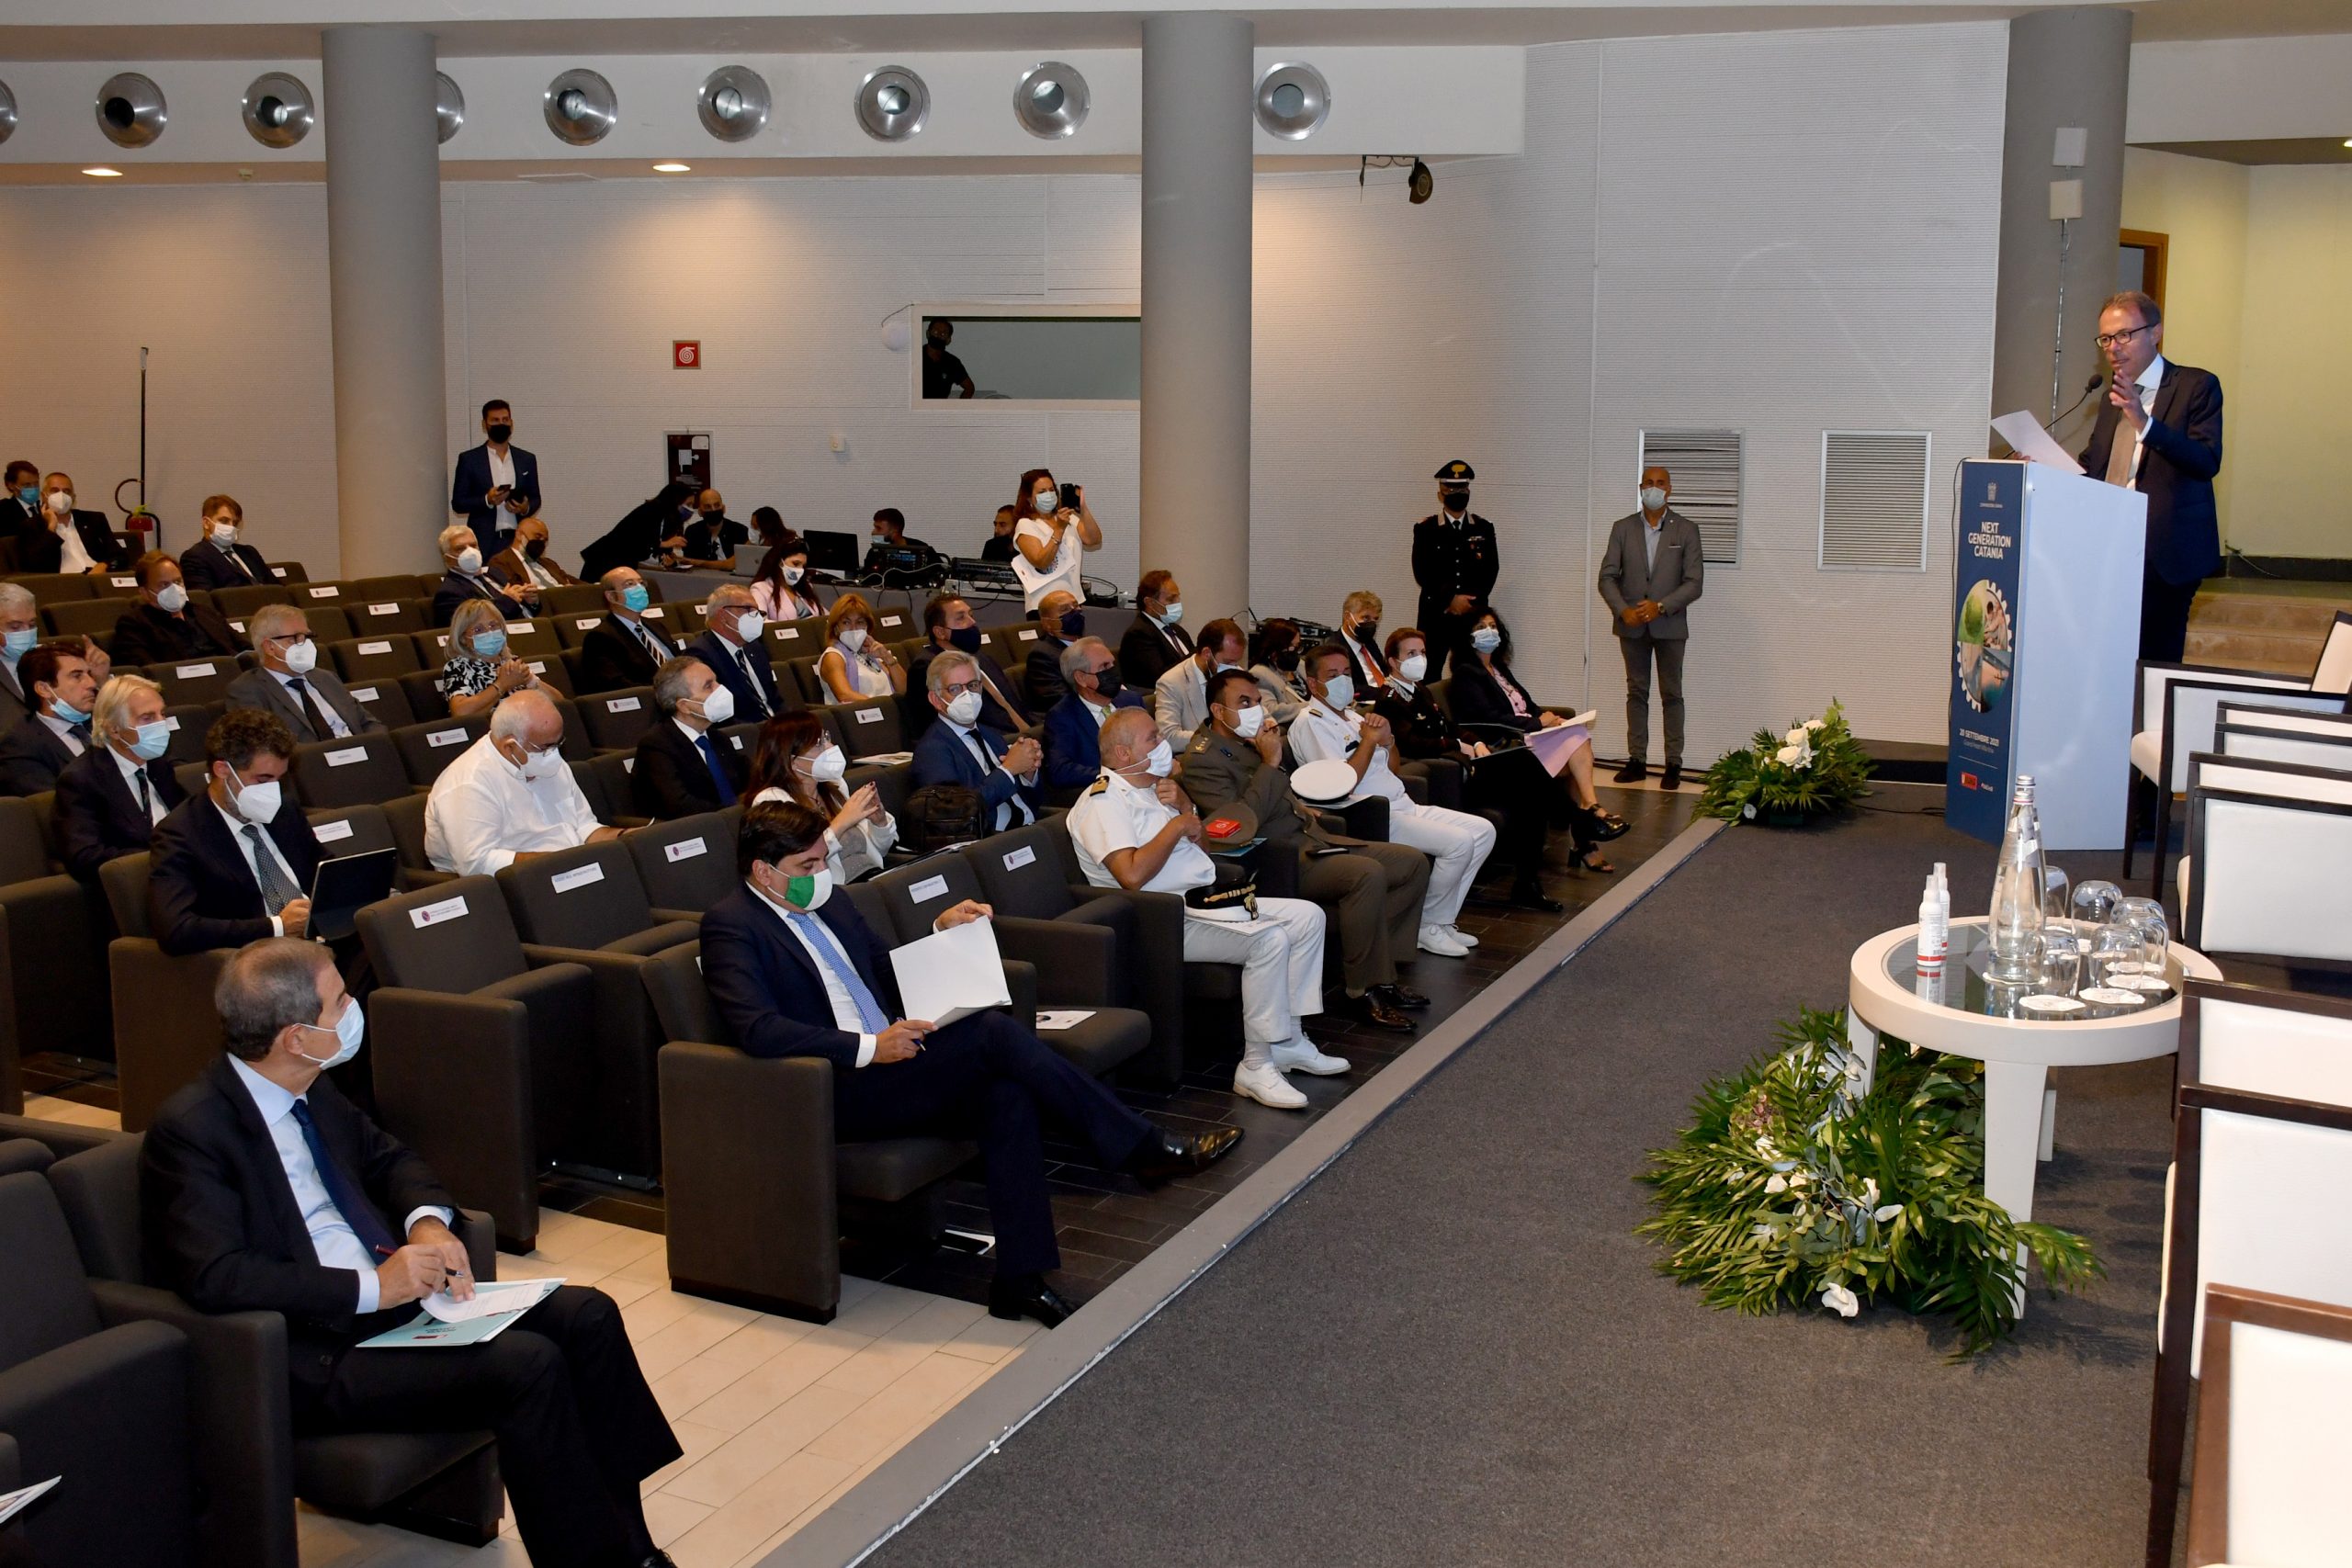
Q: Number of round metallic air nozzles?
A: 9